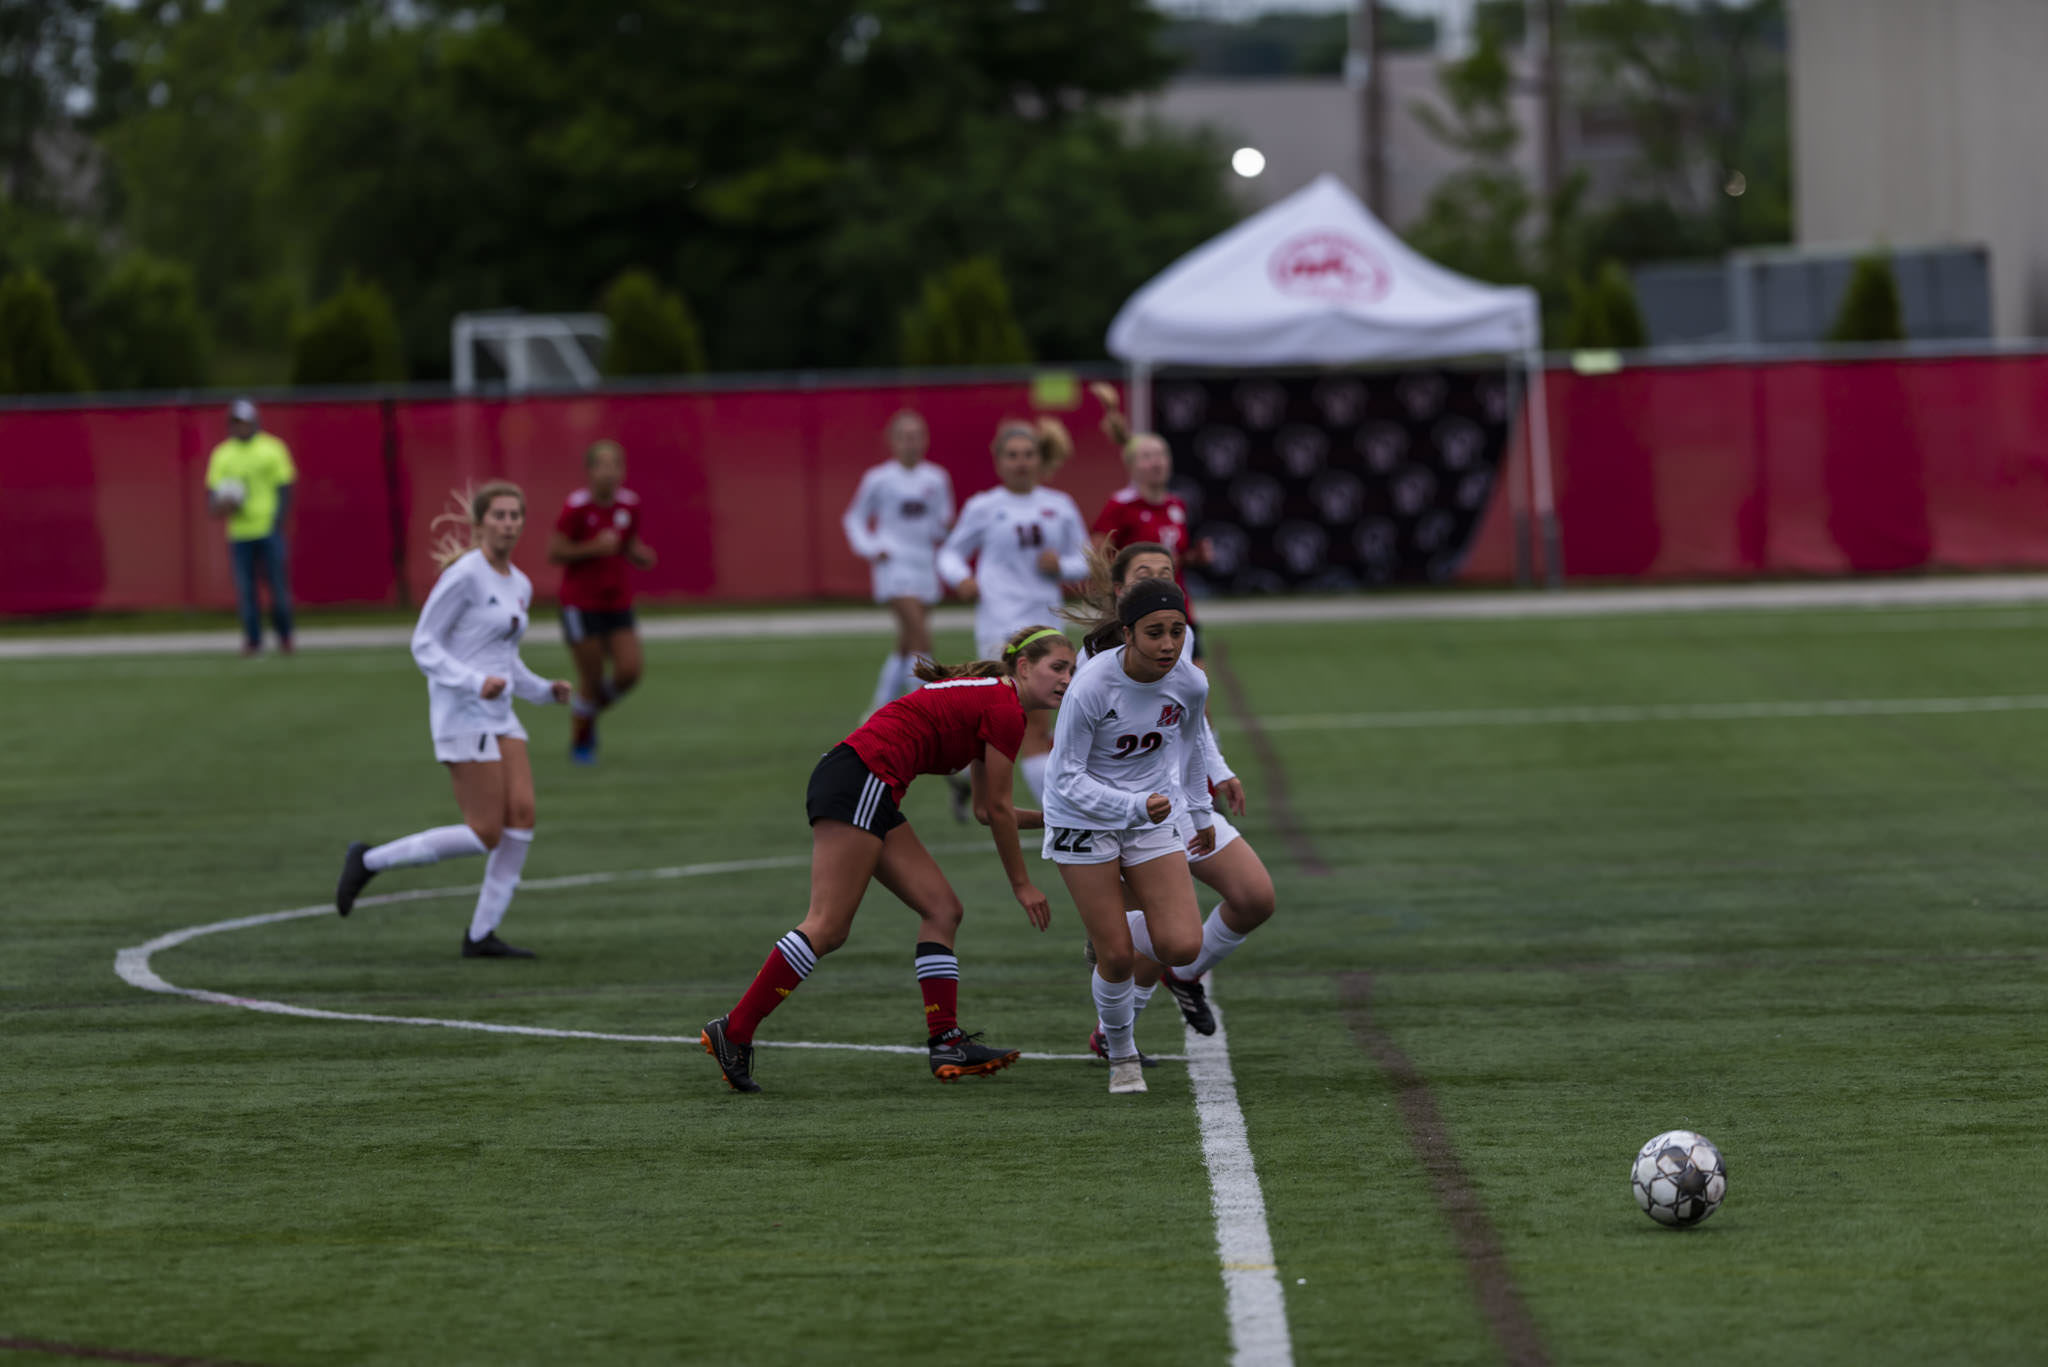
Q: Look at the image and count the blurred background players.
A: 5